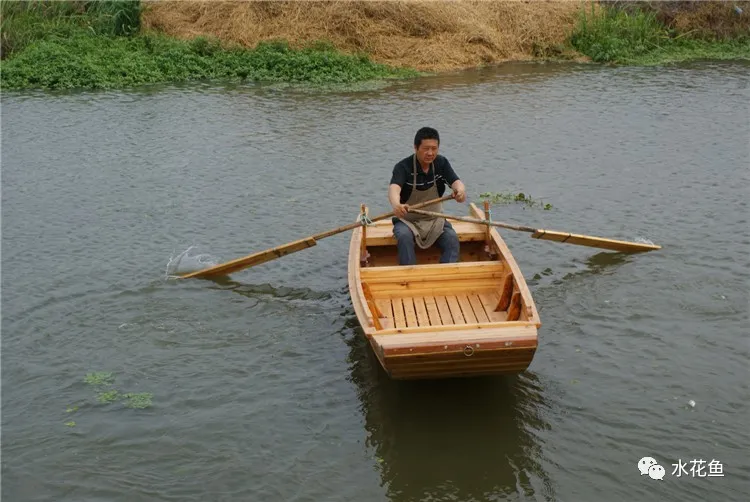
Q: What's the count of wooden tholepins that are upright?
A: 2